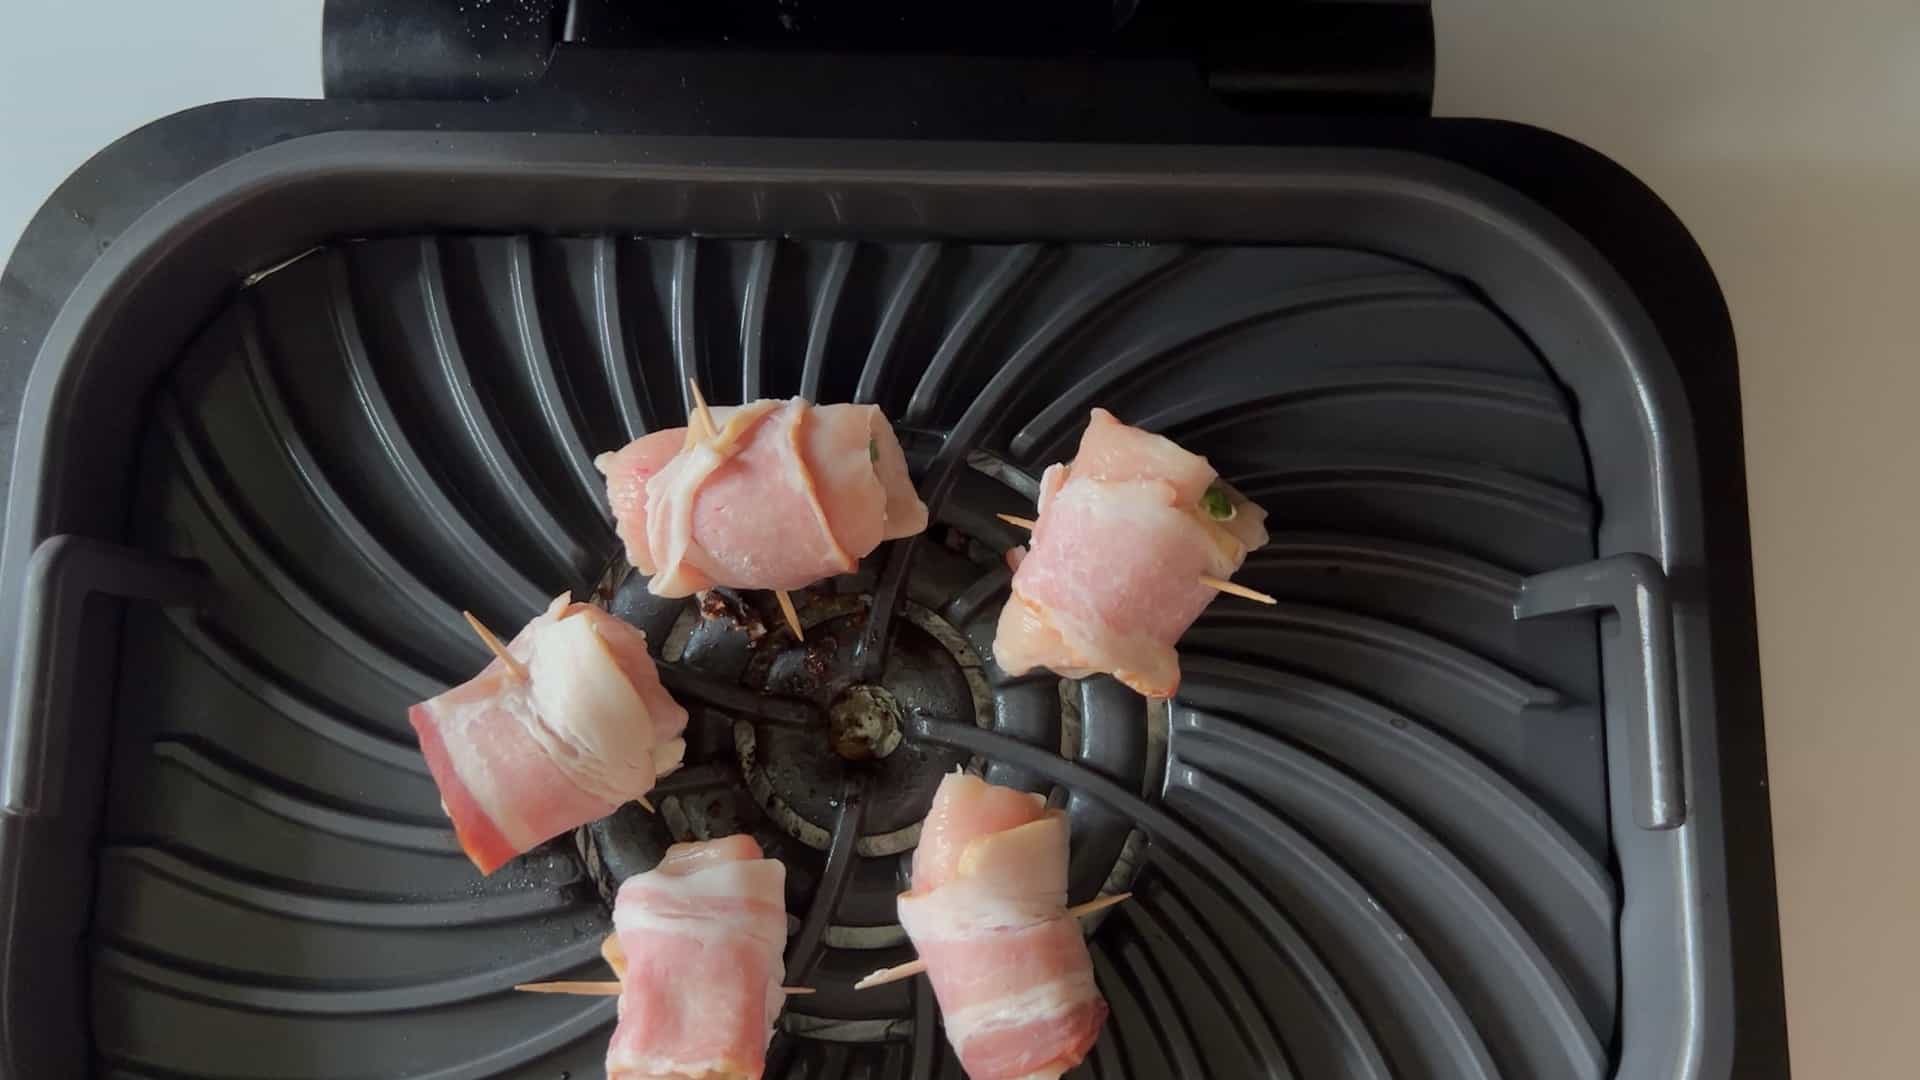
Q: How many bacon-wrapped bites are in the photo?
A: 5